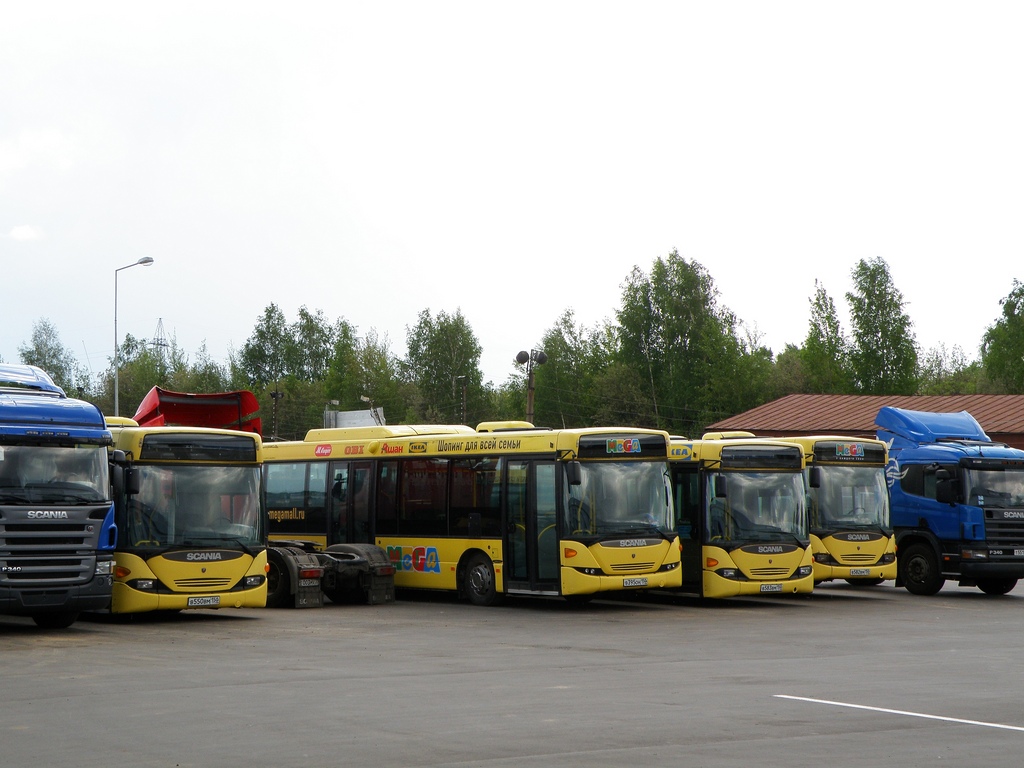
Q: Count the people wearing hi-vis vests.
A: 0